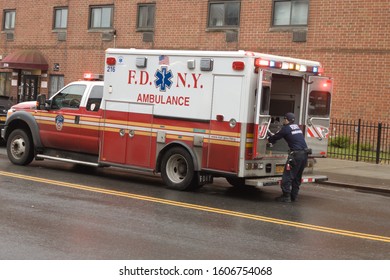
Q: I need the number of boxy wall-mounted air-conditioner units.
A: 6